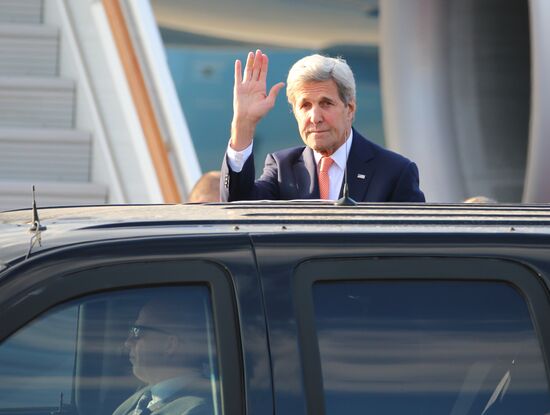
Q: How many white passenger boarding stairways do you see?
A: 1